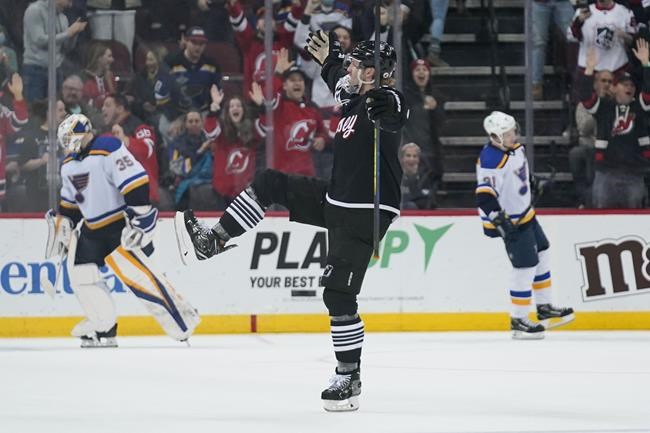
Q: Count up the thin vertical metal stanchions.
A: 4